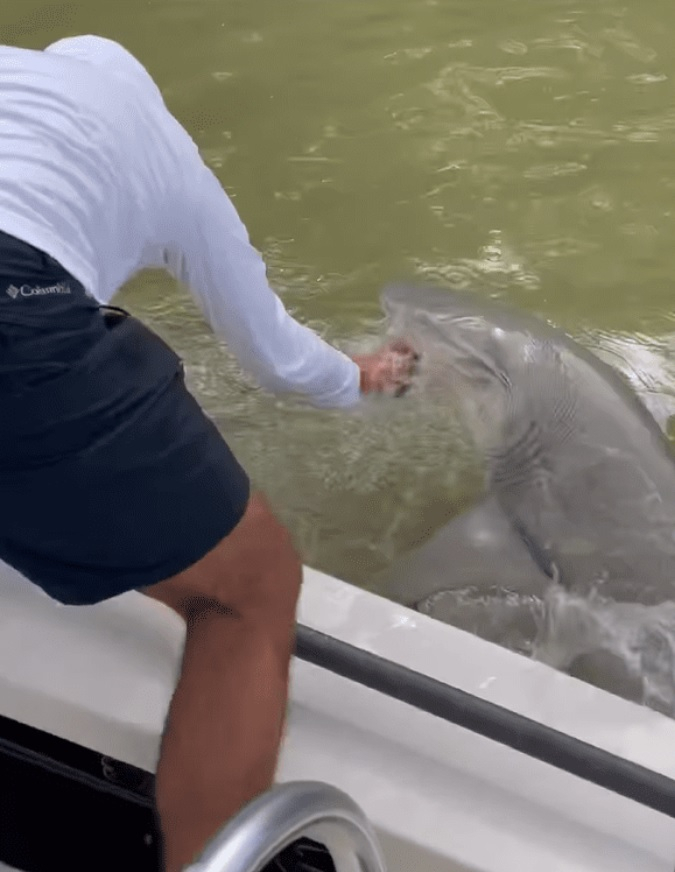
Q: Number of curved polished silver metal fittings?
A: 1